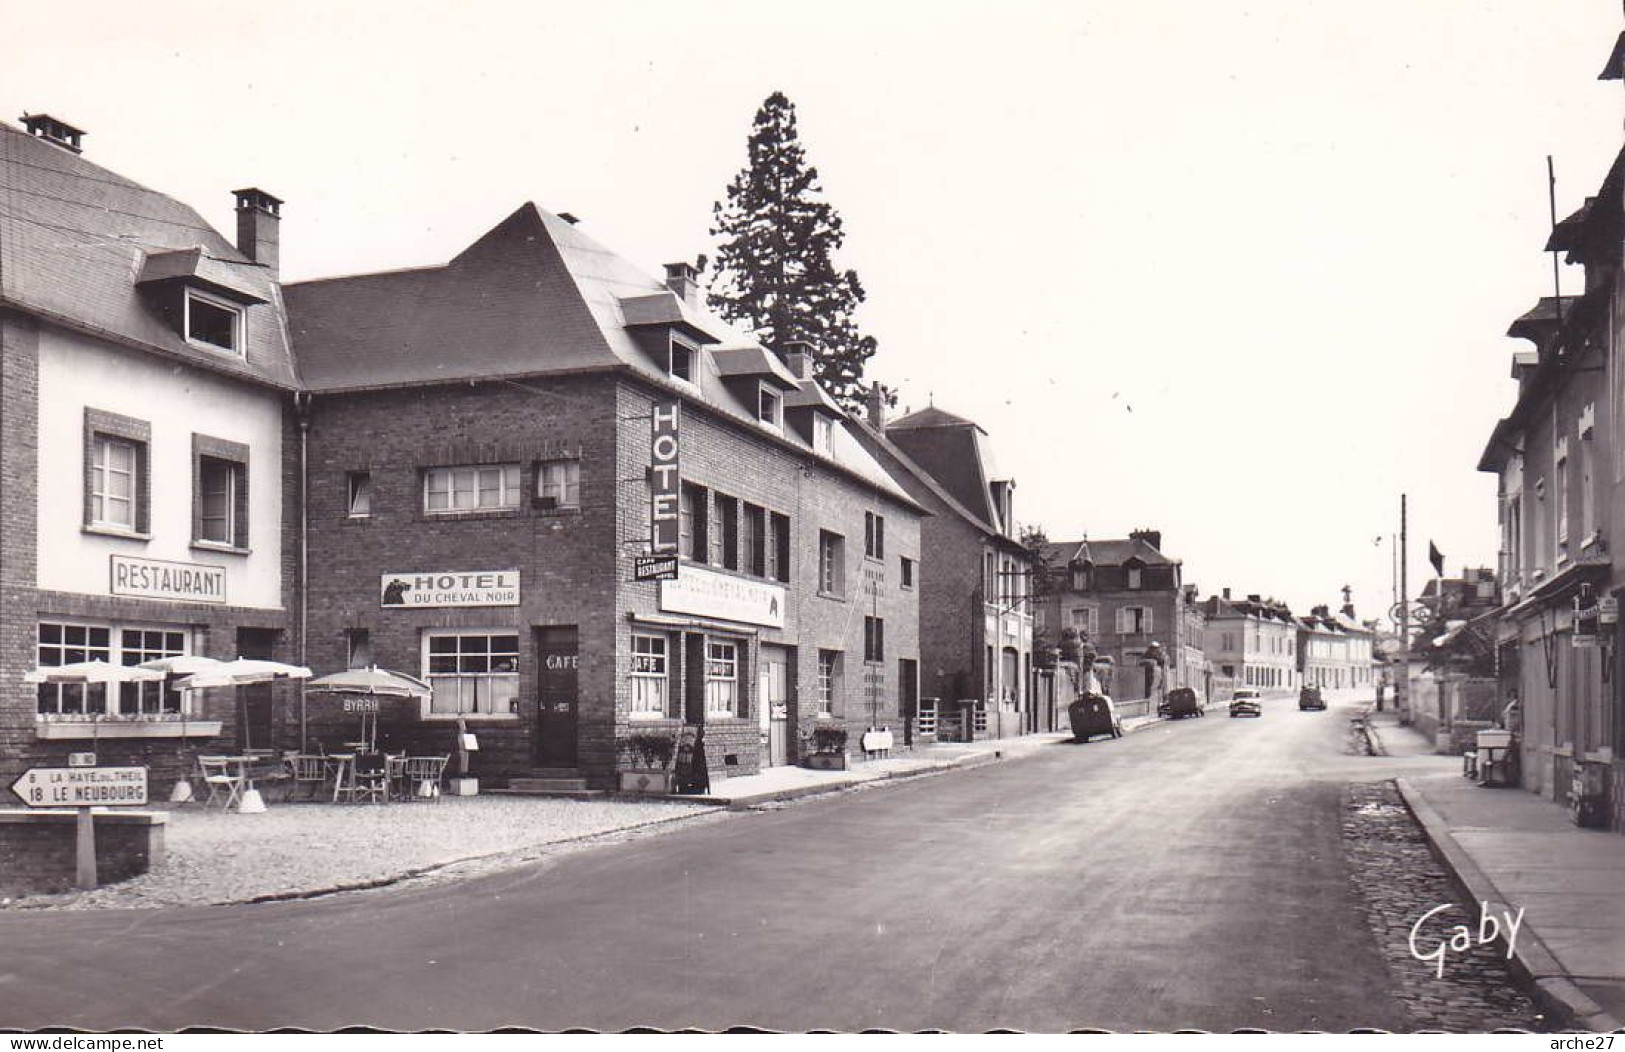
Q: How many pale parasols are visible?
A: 4